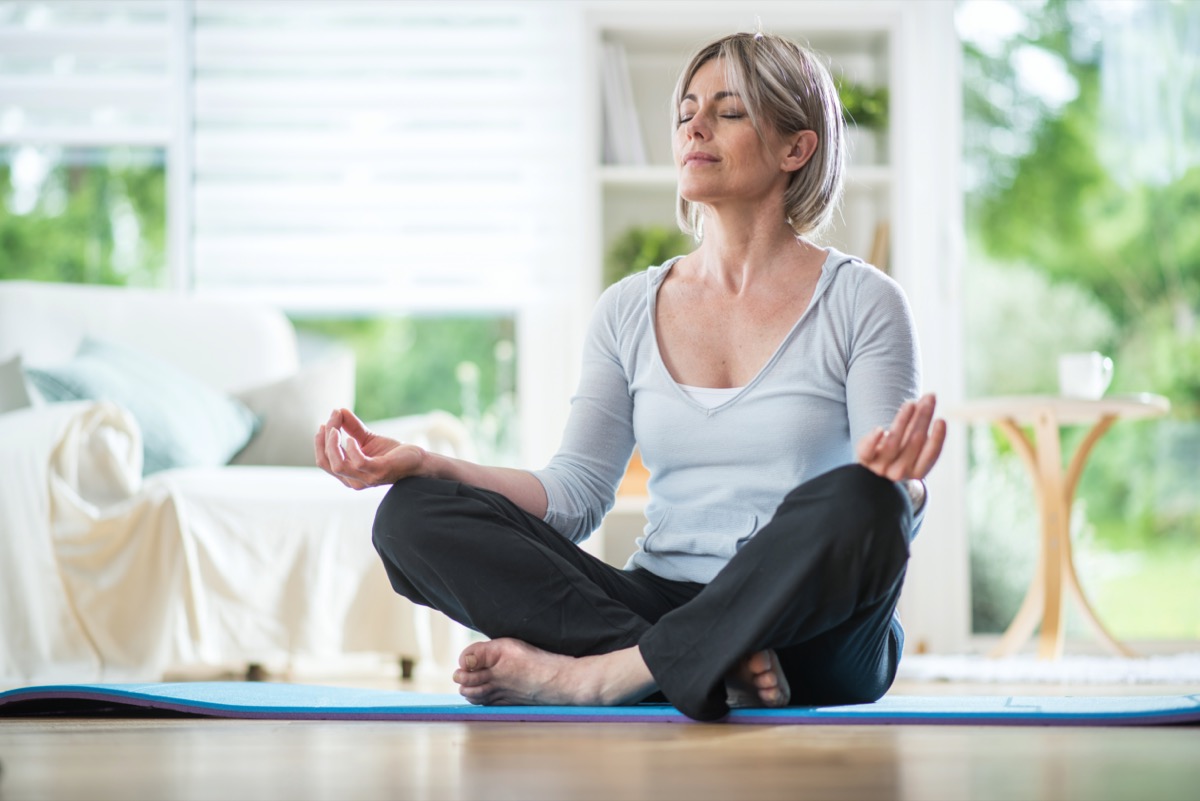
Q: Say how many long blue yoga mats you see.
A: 1